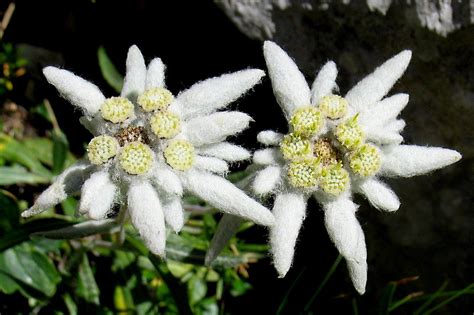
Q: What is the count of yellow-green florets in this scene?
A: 13